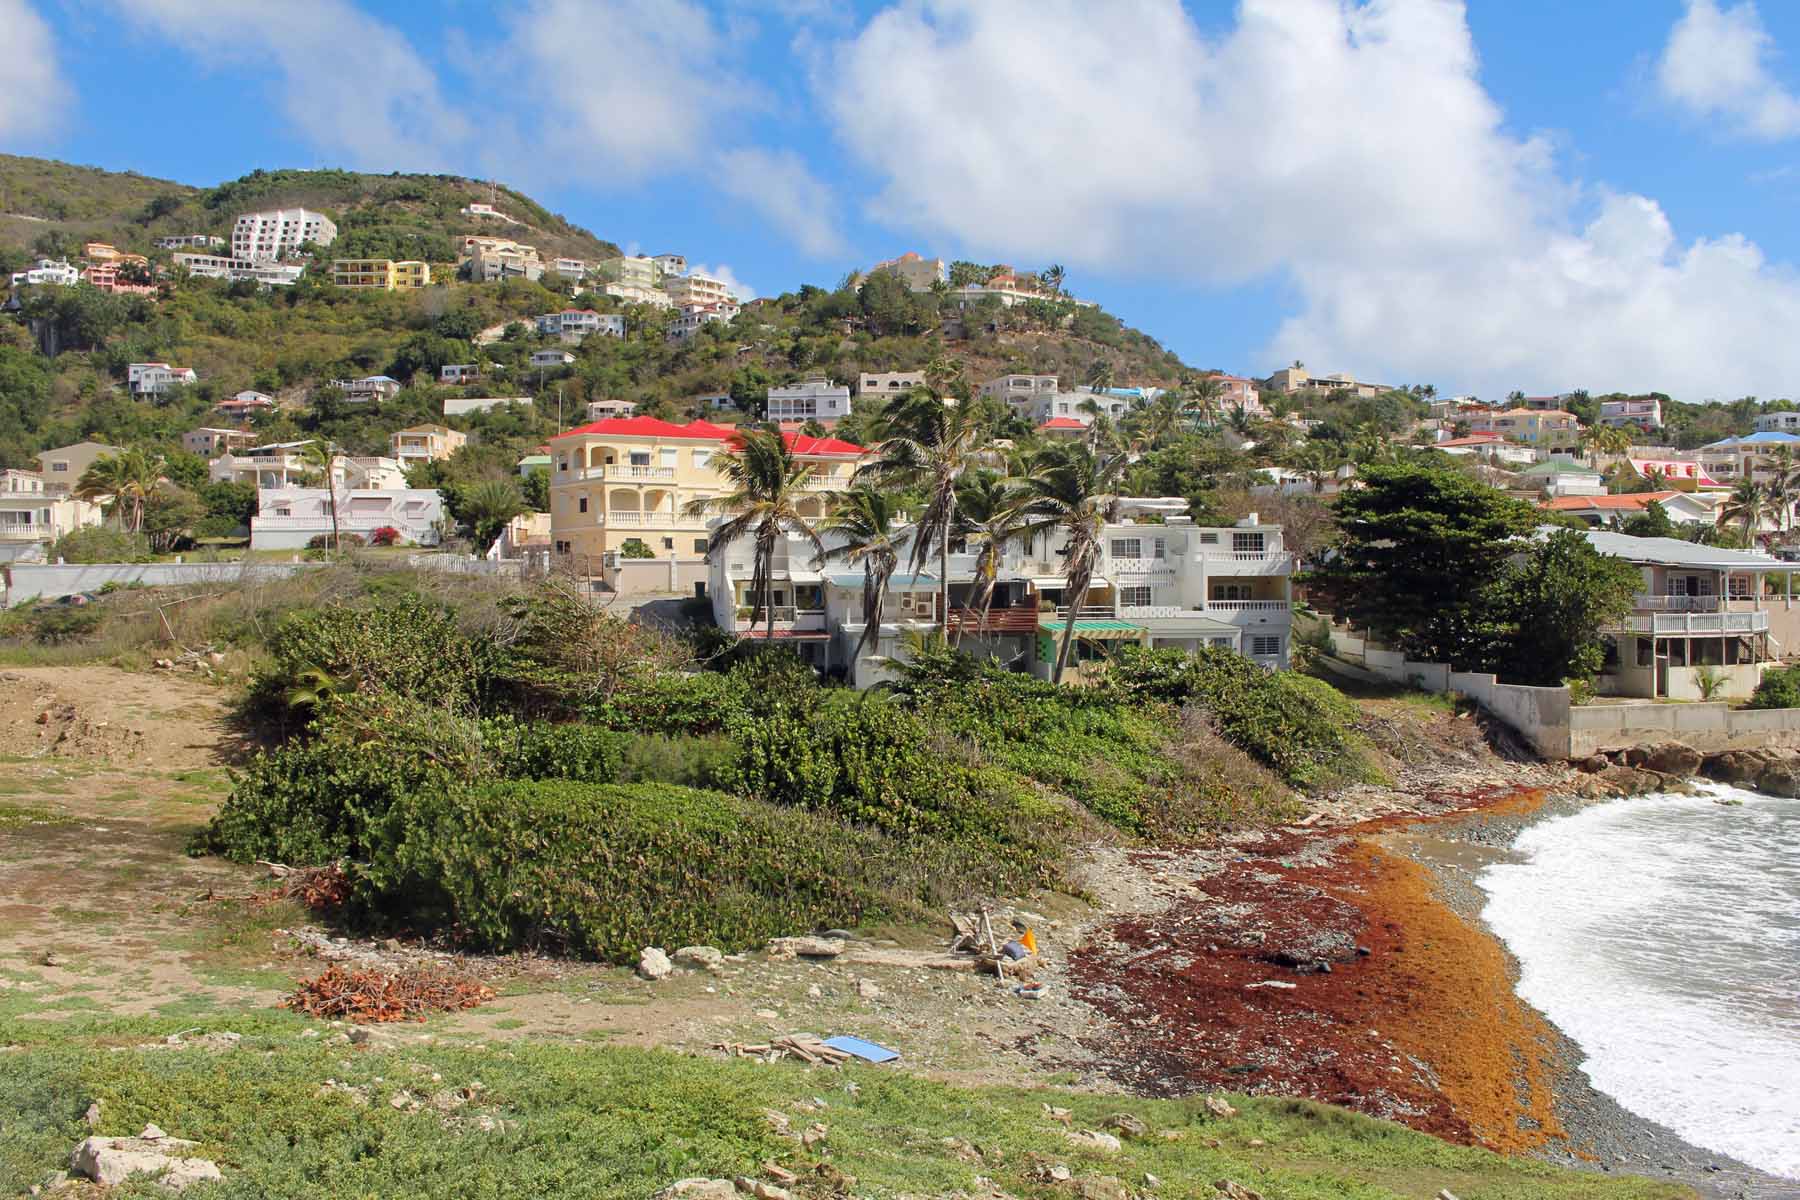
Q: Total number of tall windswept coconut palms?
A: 5